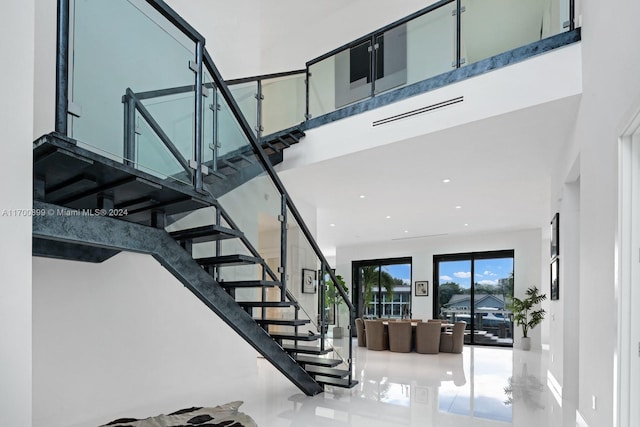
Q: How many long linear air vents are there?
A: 1